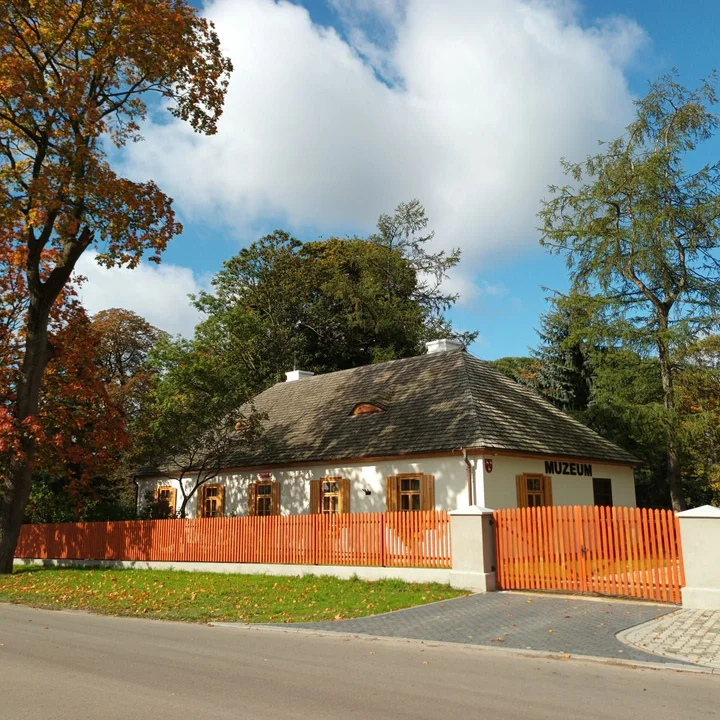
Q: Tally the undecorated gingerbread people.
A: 0